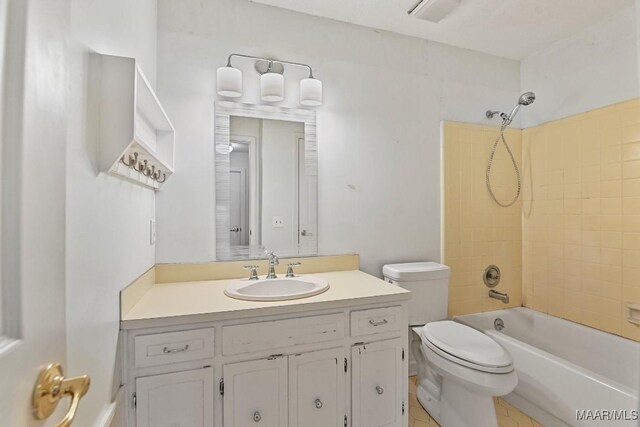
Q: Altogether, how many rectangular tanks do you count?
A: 1